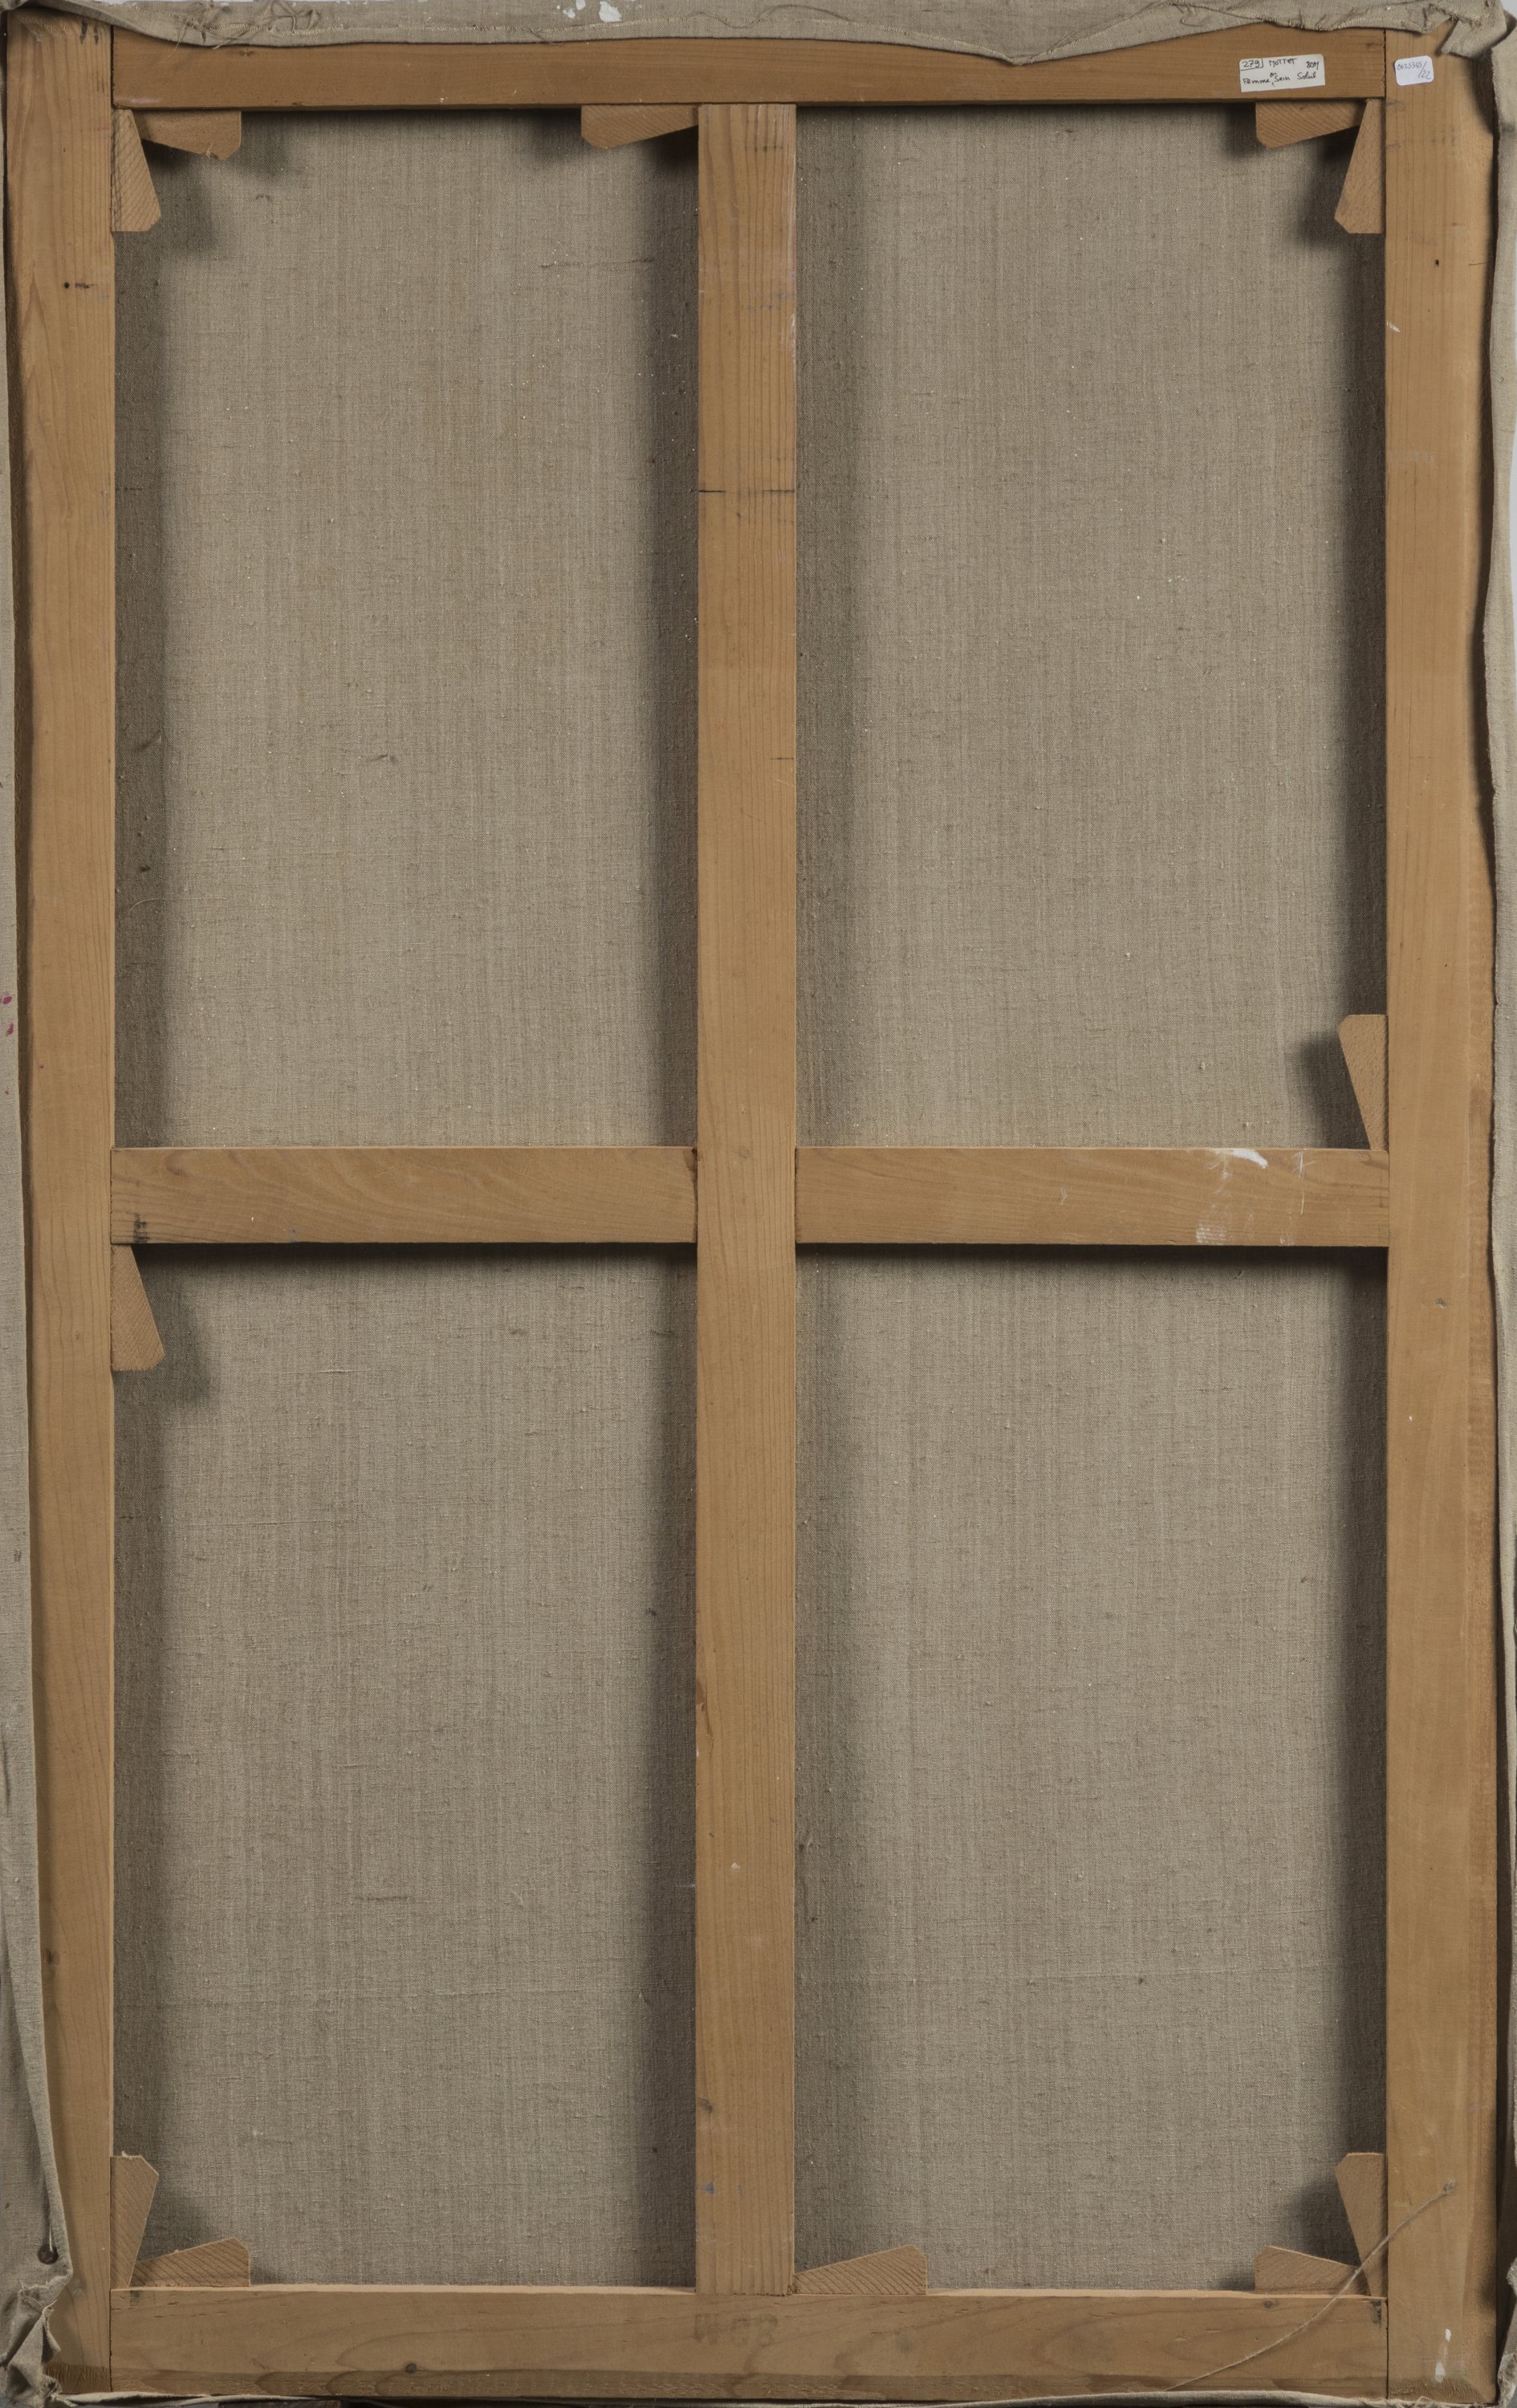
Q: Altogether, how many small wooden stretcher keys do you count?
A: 12